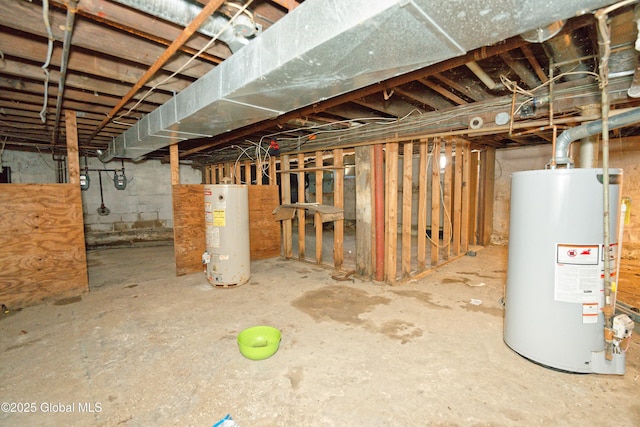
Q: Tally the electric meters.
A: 2